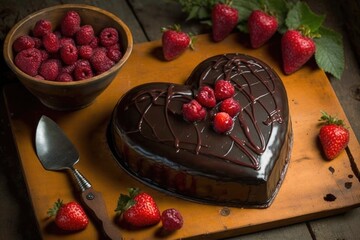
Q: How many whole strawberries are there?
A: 7